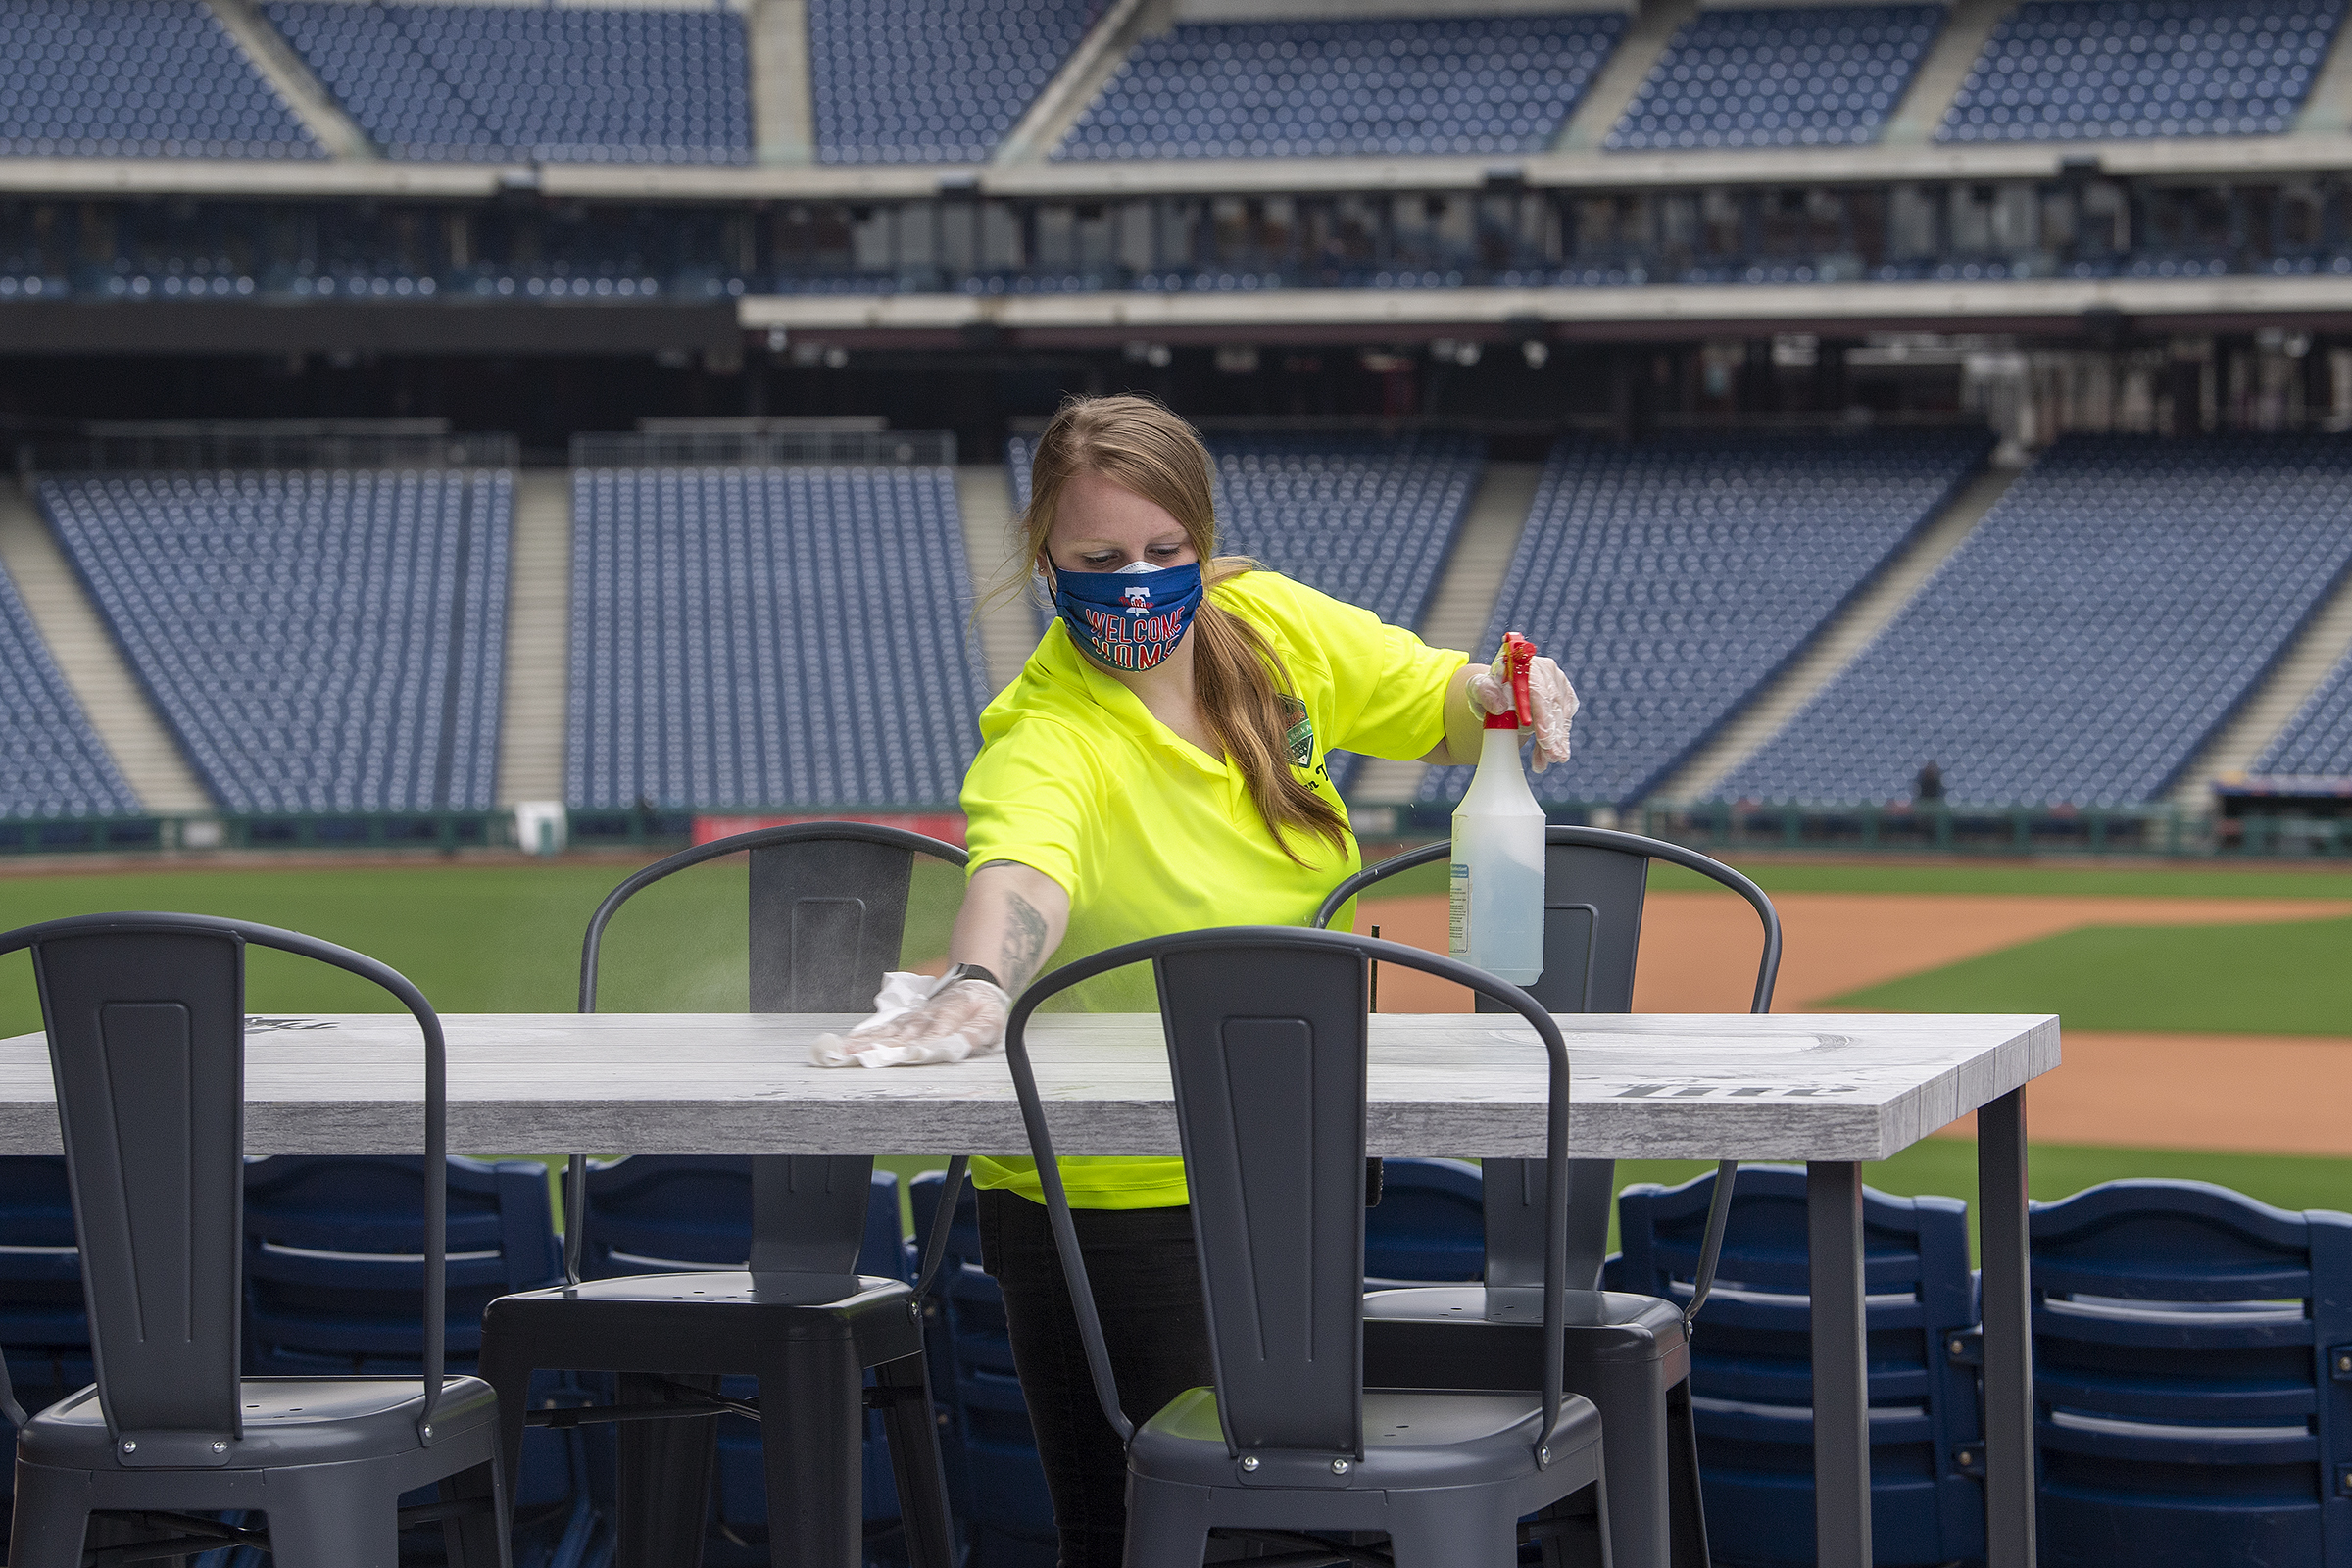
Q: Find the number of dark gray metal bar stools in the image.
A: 4